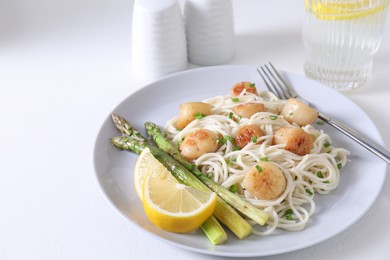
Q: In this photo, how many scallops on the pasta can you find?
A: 8